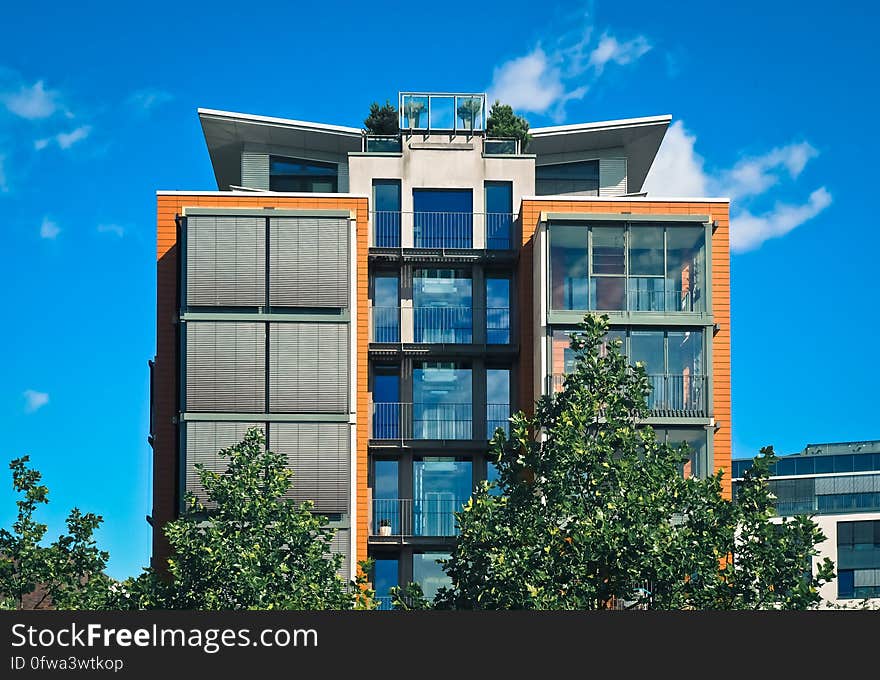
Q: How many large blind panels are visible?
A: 6